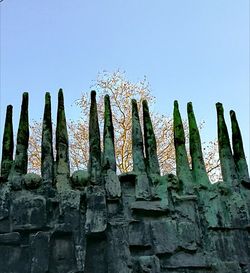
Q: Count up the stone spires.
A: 12